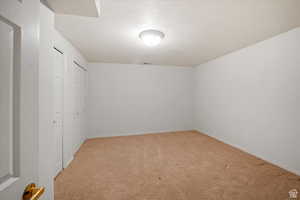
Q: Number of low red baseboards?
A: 0